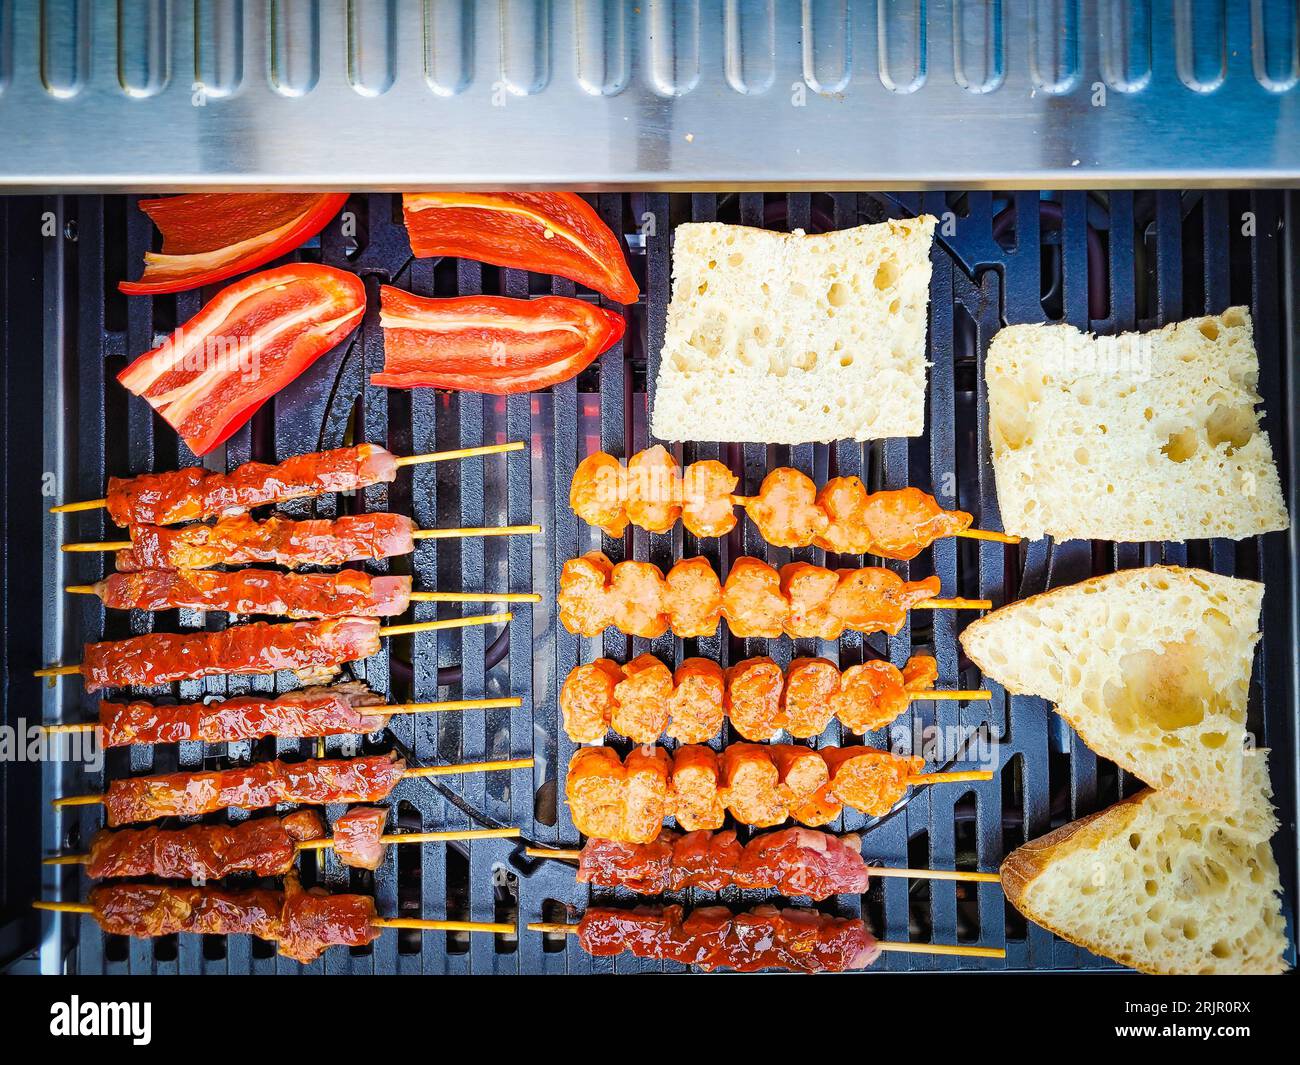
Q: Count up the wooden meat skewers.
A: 14